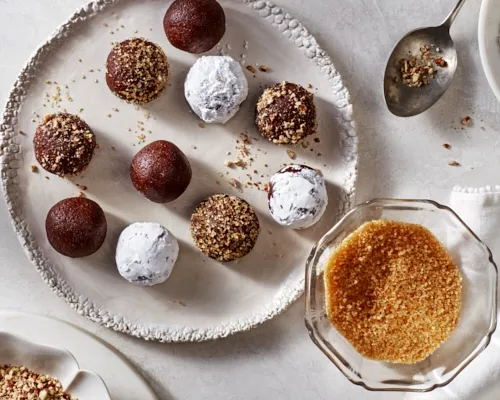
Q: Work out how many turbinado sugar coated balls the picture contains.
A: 2